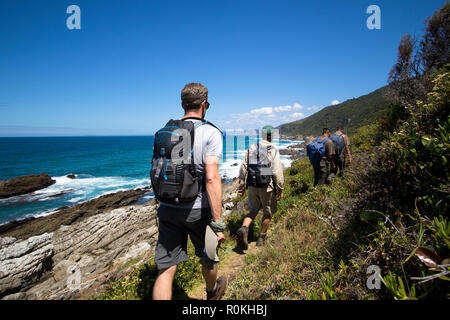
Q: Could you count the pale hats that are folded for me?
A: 1